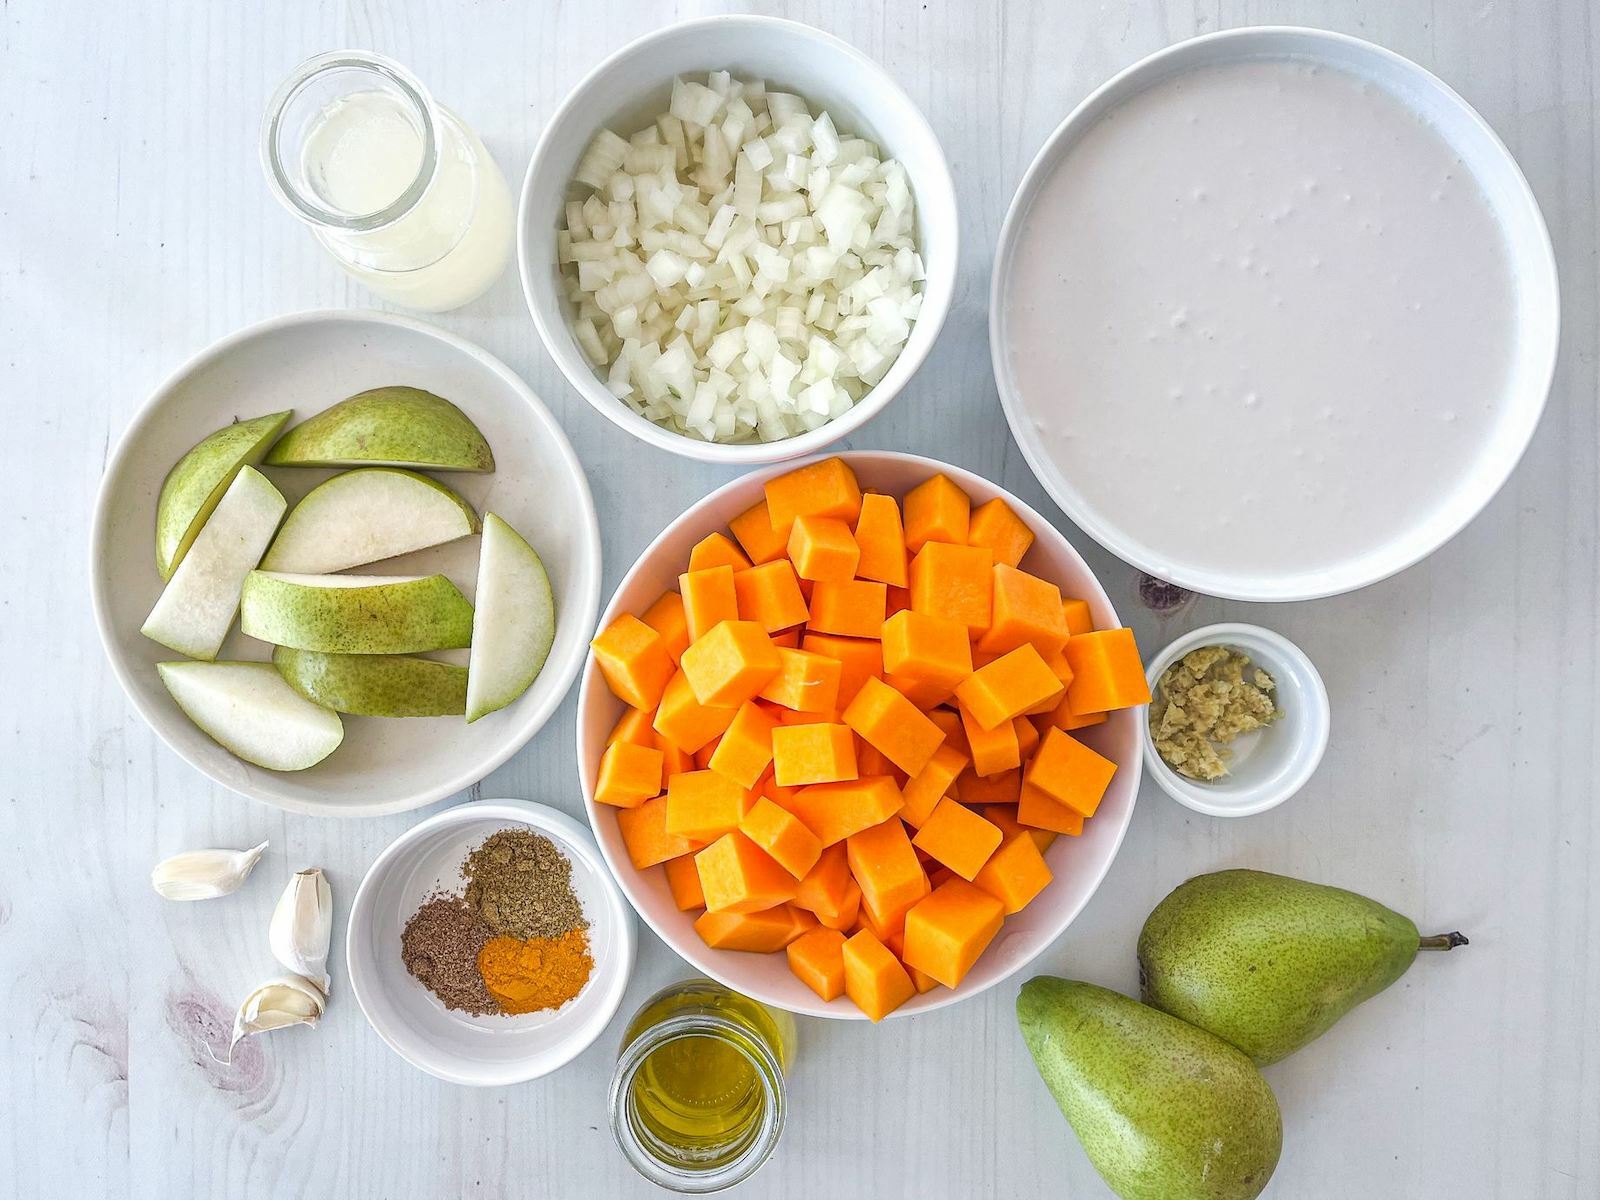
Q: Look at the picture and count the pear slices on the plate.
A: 8